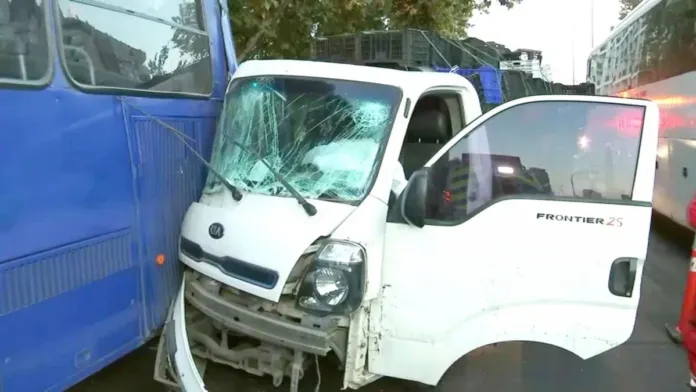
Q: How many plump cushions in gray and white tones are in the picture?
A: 0